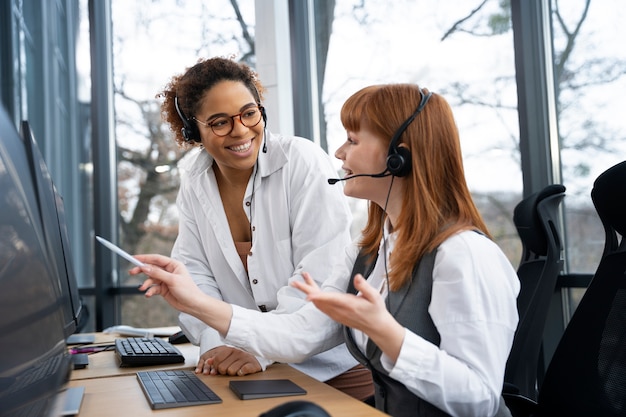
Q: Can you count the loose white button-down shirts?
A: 1